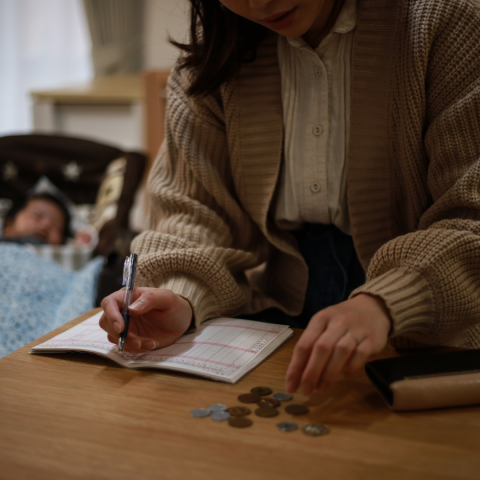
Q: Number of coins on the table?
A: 13